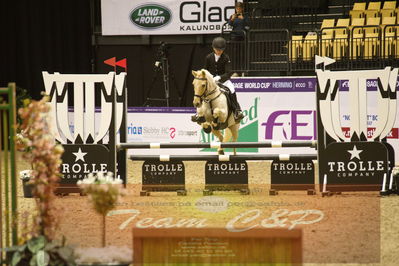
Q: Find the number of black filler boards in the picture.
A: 3